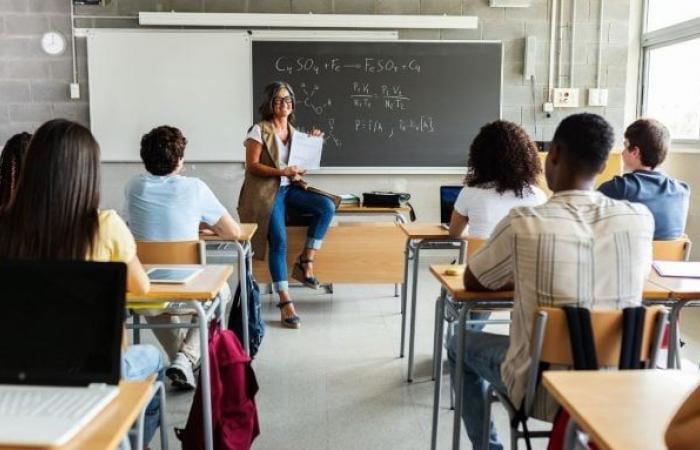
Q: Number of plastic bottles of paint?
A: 0